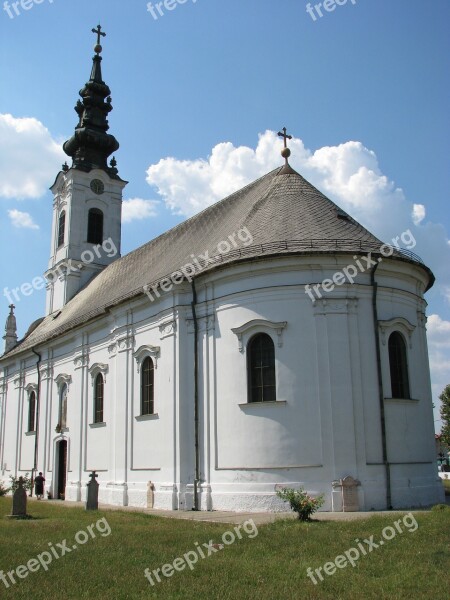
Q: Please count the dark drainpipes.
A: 3